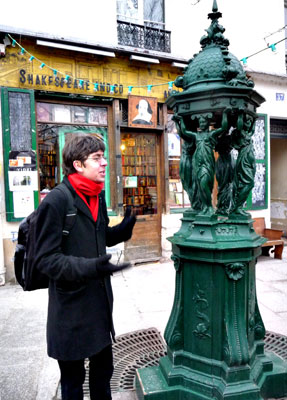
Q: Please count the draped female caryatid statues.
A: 4